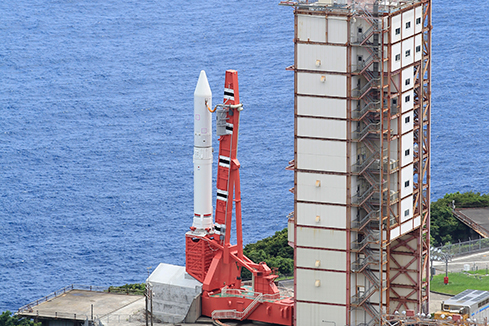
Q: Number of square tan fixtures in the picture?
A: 6